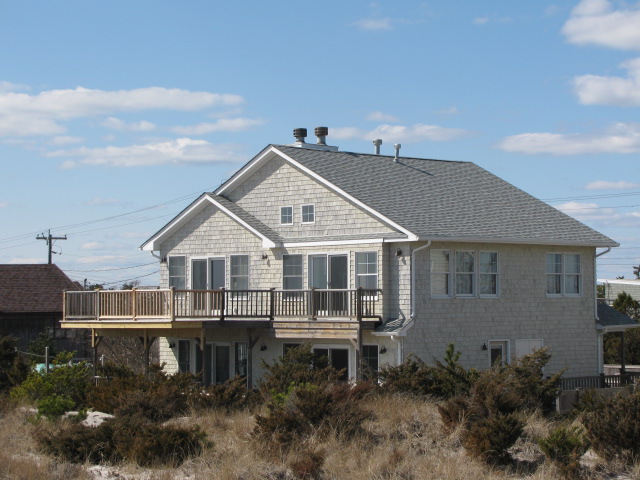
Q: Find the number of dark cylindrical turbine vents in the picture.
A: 2